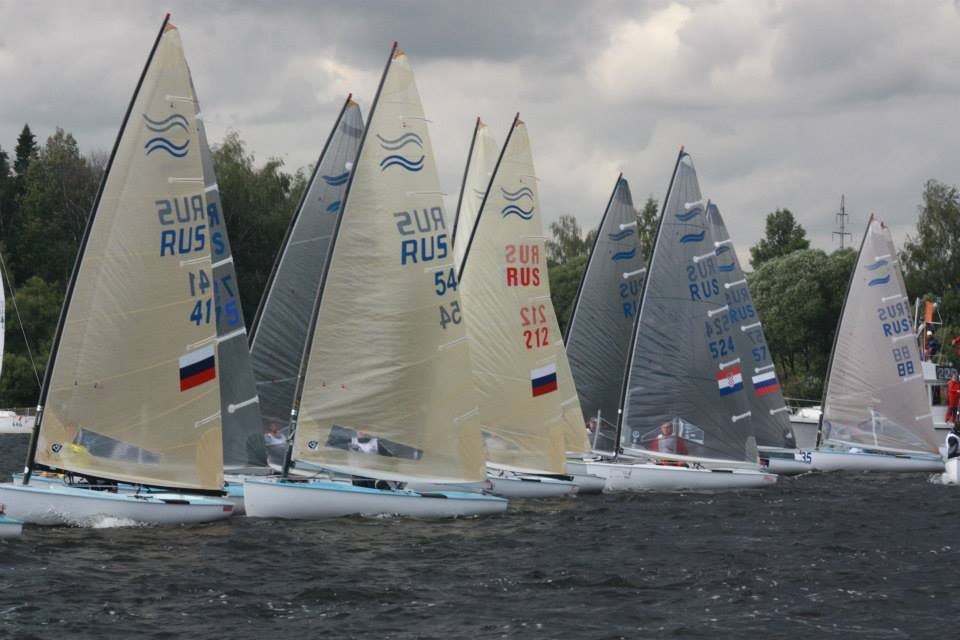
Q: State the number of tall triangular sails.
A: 10